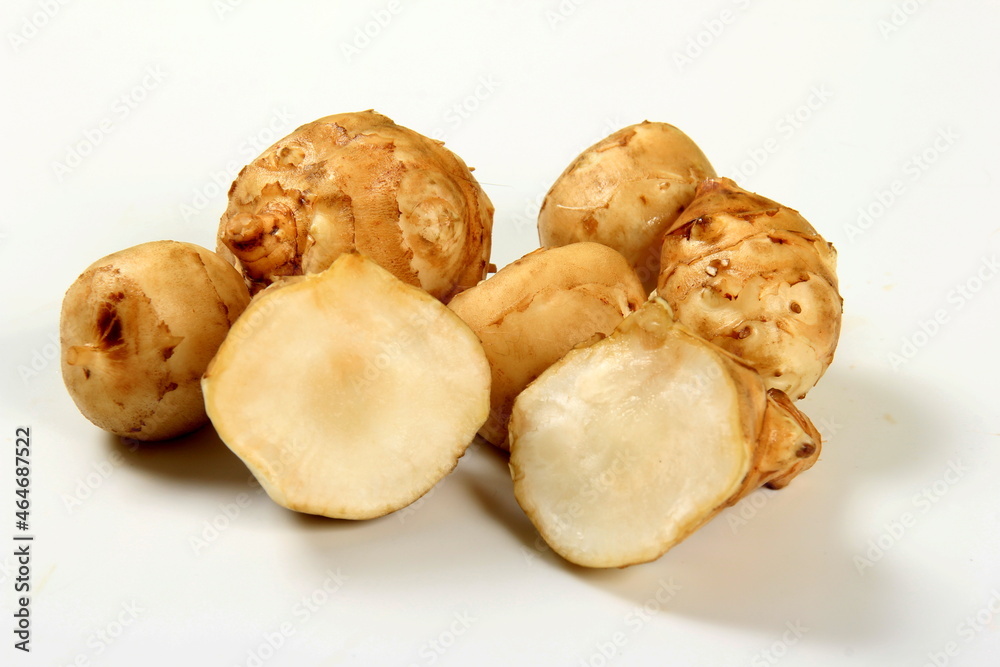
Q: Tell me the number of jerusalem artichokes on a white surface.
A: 7